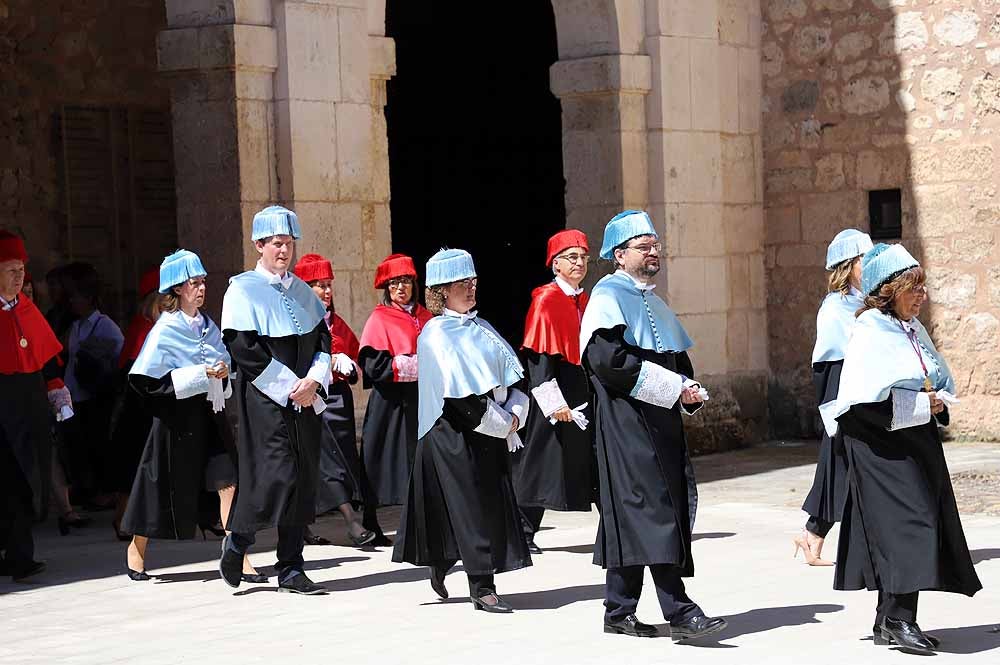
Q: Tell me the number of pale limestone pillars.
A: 2